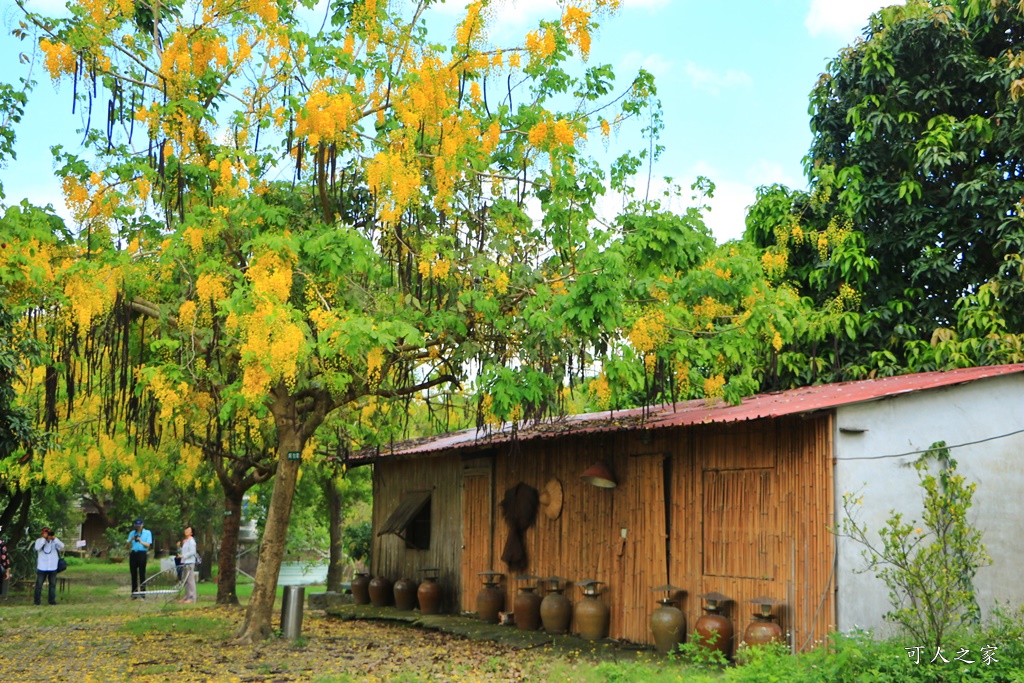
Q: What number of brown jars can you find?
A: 11